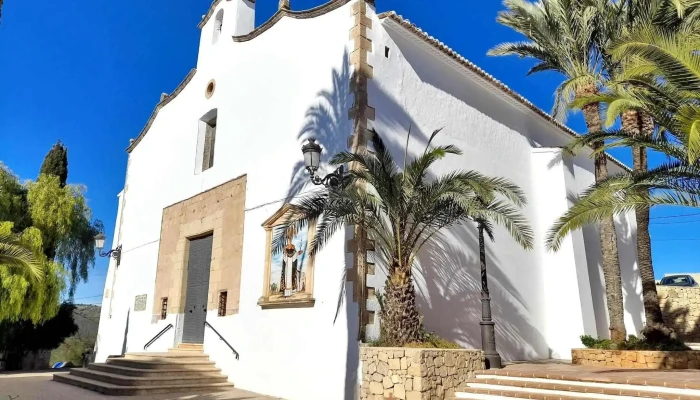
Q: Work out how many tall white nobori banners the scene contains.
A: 0